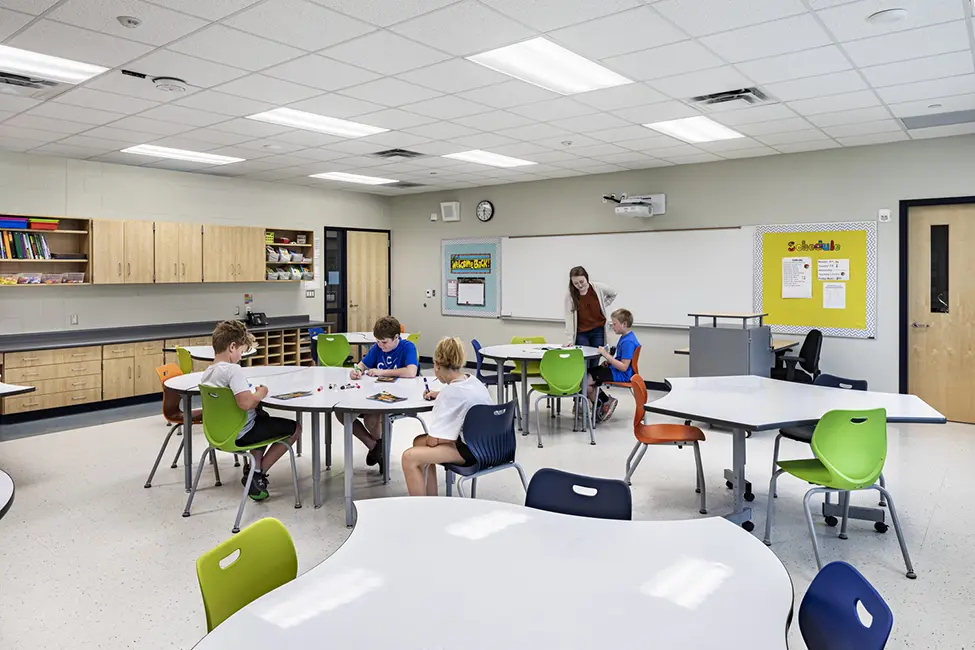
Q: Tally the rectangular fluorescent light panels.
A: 7